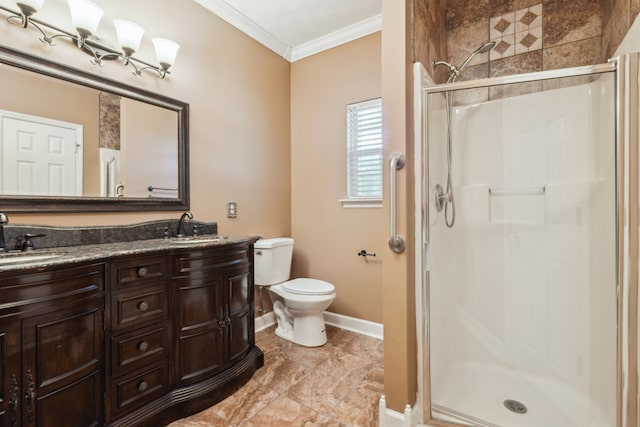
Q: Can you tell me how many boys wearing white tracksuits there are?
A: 0